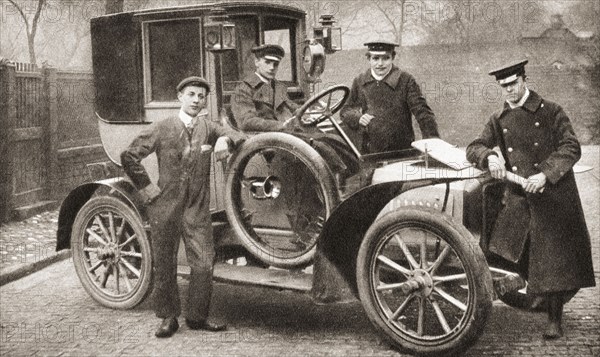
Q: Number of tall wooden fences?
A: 1